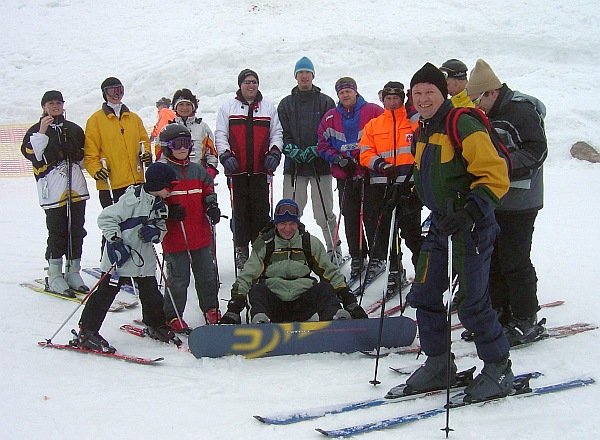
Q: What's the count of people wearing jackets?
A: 14